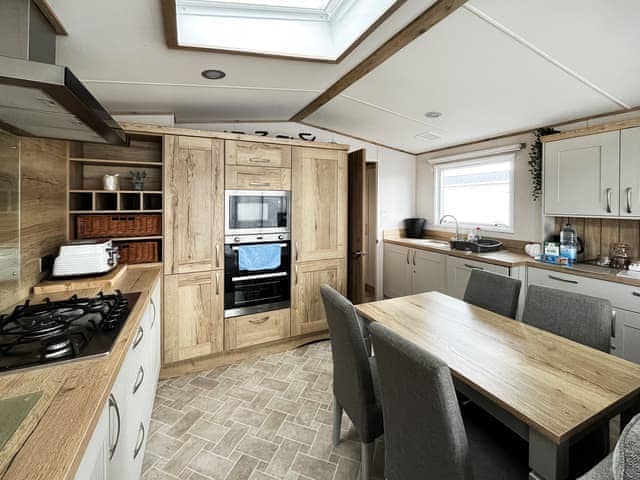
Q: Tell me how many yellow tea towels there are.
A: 0